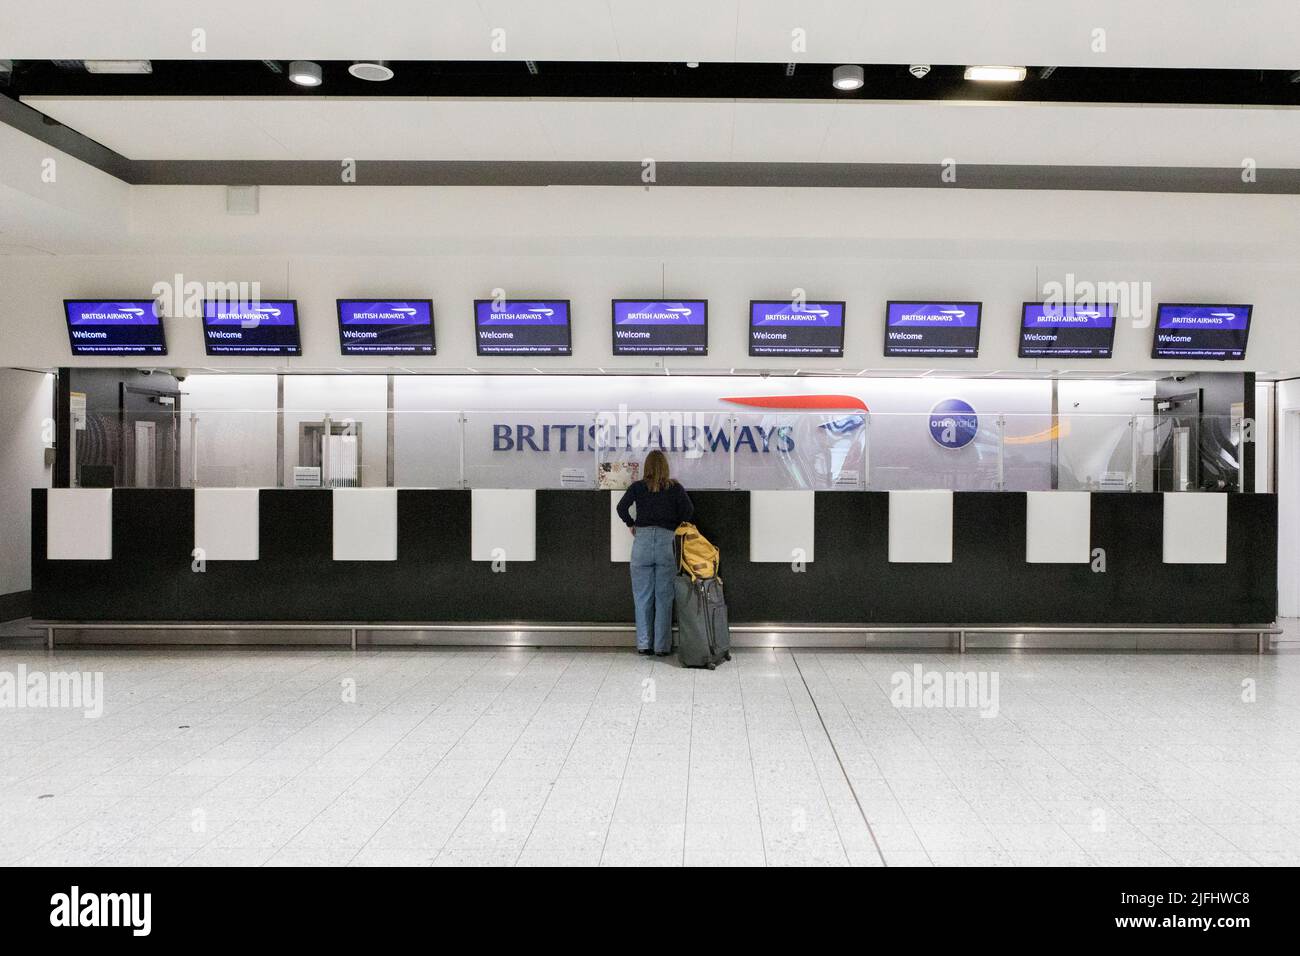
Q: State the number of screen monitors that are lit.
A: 9